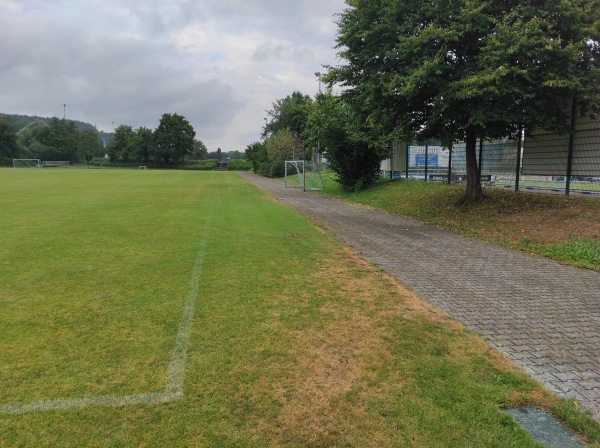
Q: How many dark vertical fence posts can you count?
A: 7